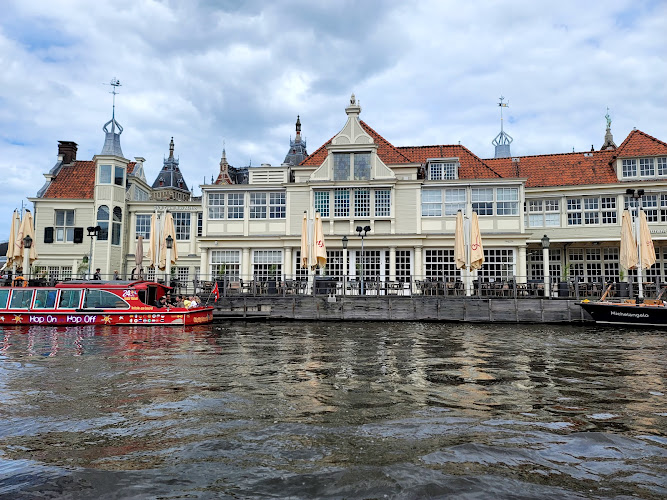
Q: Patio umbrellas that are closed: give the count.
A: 11